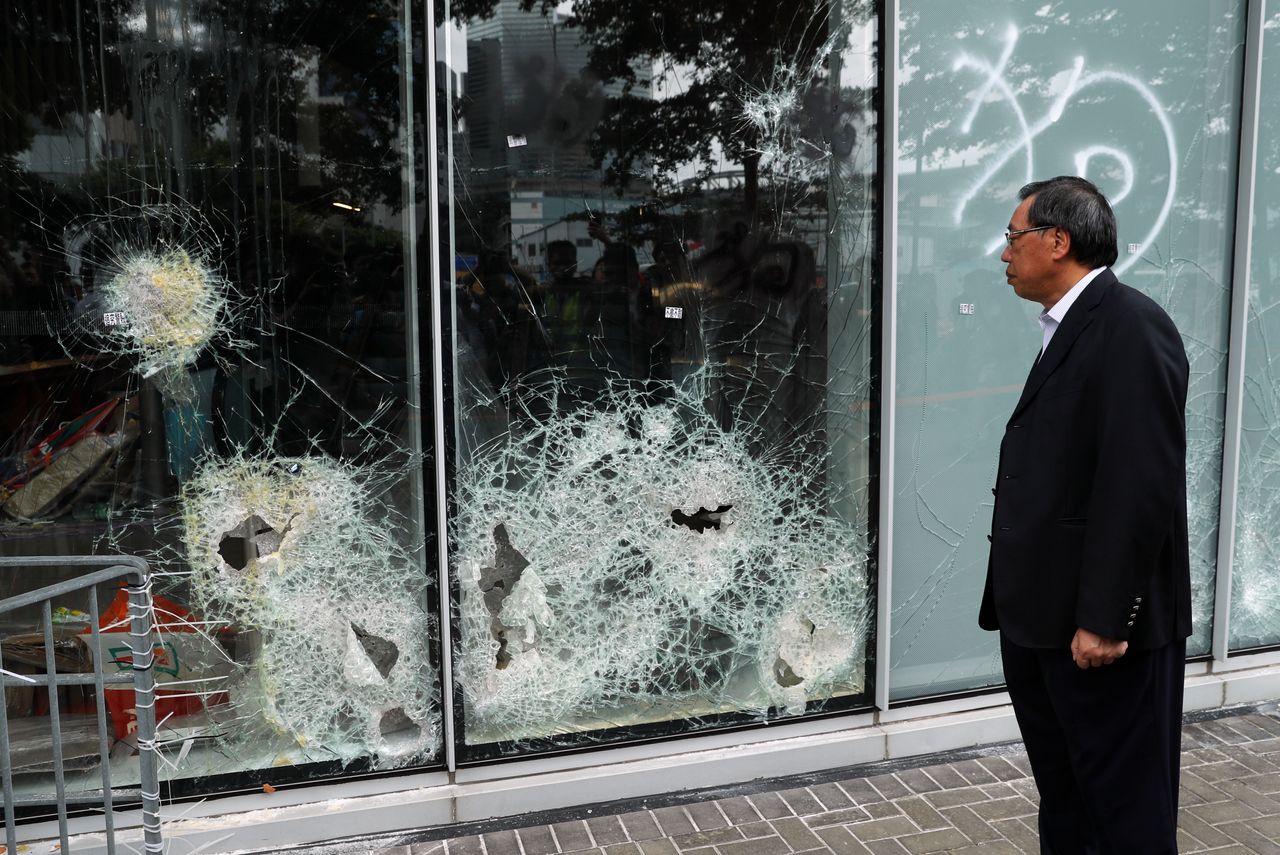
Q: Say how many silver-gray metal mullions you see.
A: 3